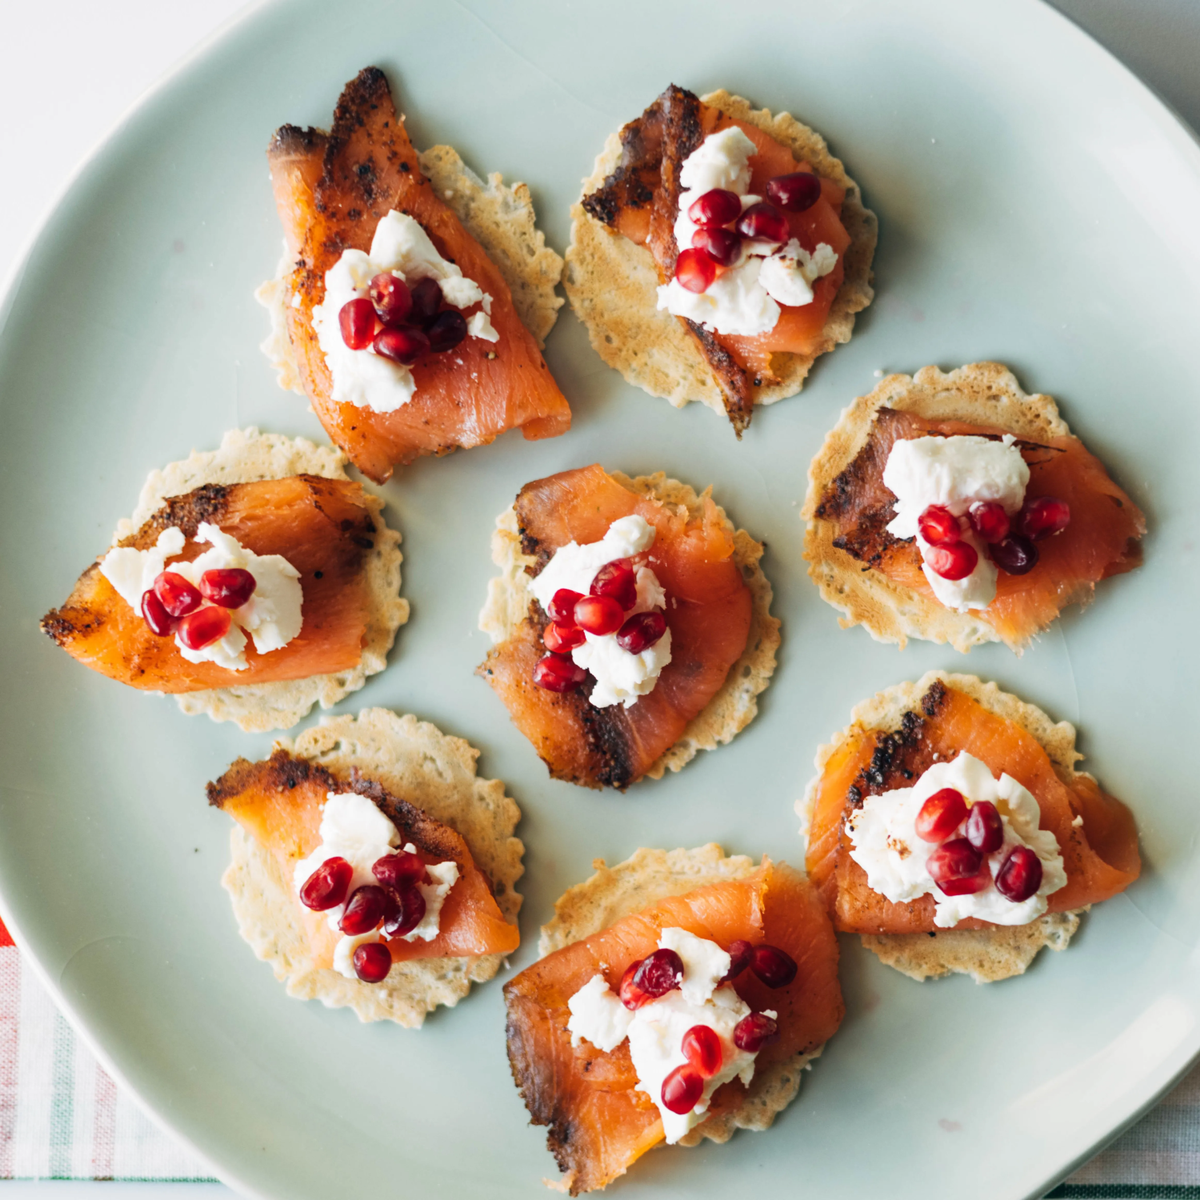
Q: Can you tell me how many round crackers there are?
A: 8